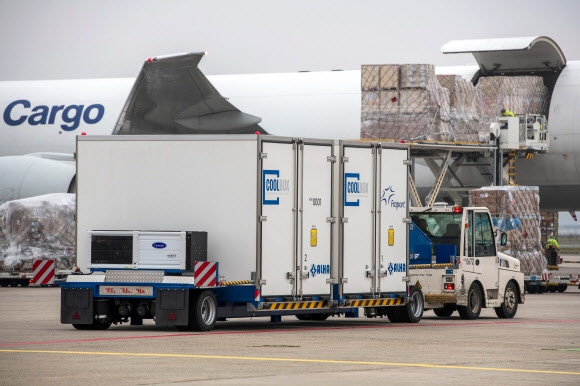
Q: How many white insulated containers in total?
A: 2